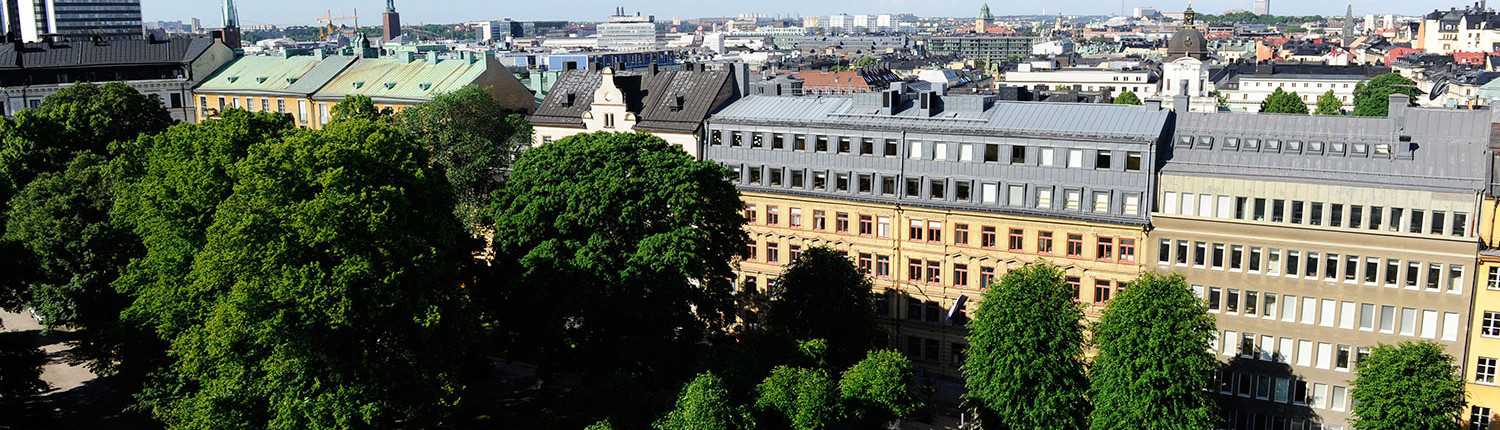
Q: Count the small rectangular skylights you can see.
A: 10